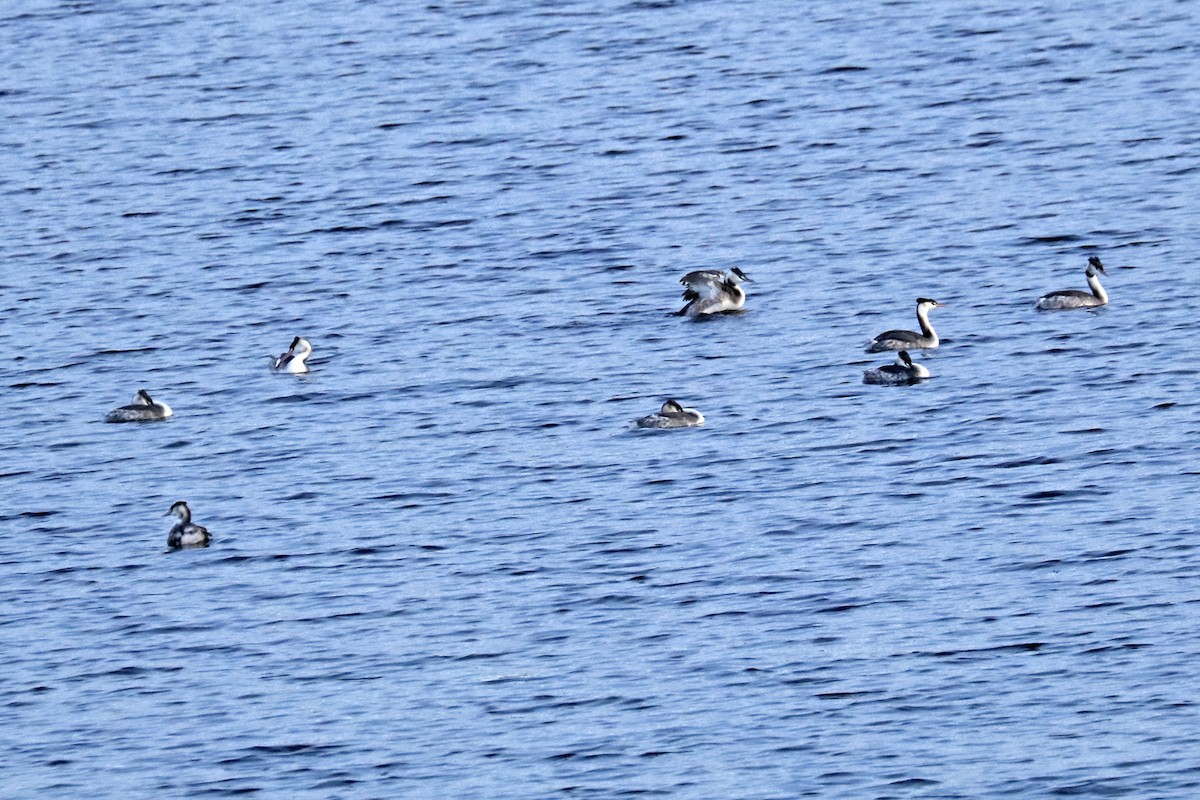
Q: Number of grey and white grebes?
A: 8